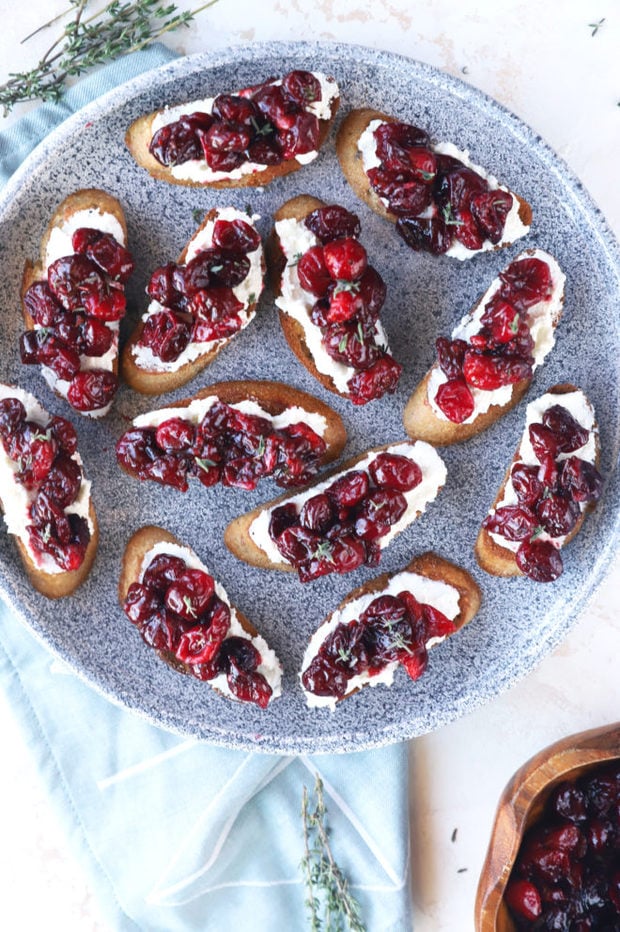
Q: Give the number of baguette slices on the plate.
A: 12